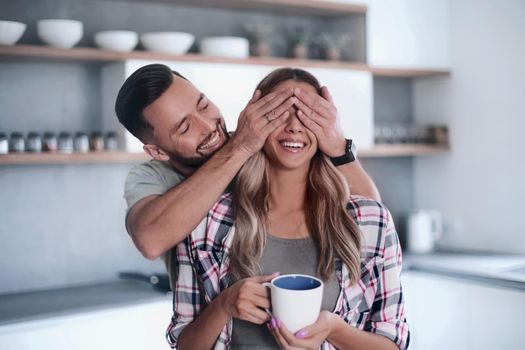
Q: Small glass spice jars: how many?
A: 8